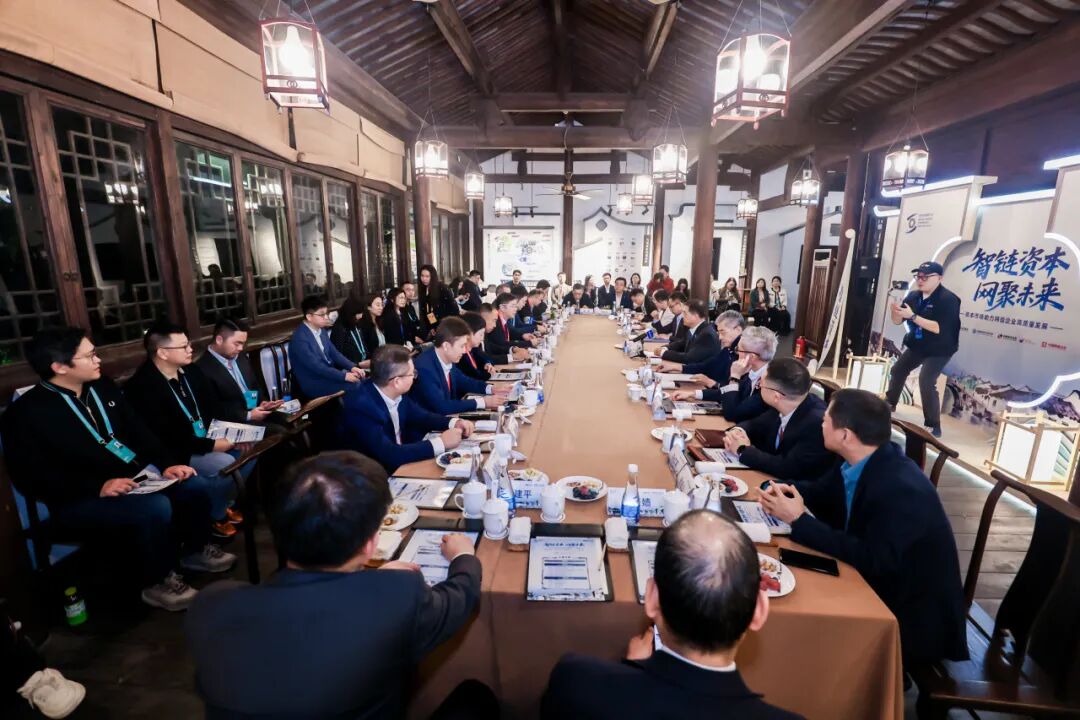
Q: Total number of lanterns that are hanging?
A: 11